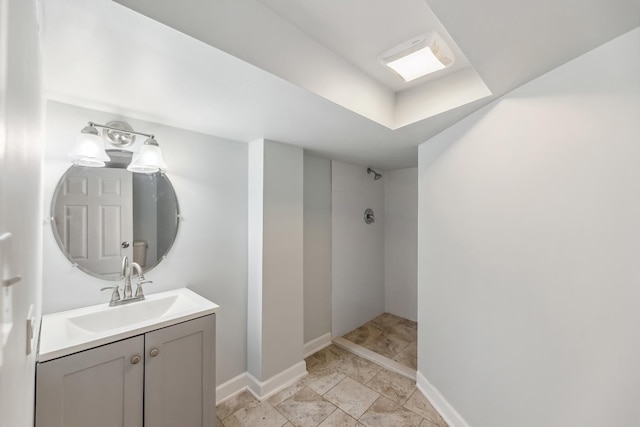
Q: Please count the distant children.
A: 0